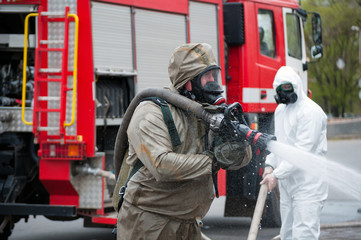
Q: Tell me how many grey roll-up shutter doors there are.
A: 3